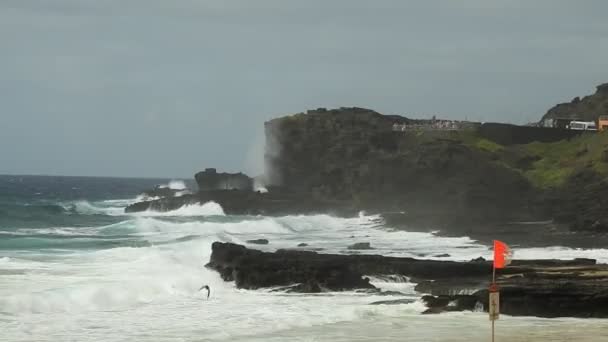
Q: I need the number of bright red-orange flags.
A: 1